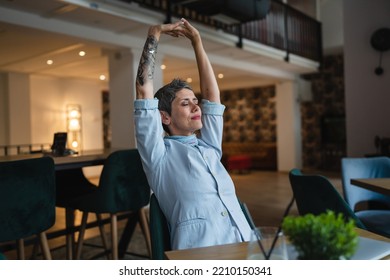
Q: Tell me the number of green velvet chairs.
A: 4